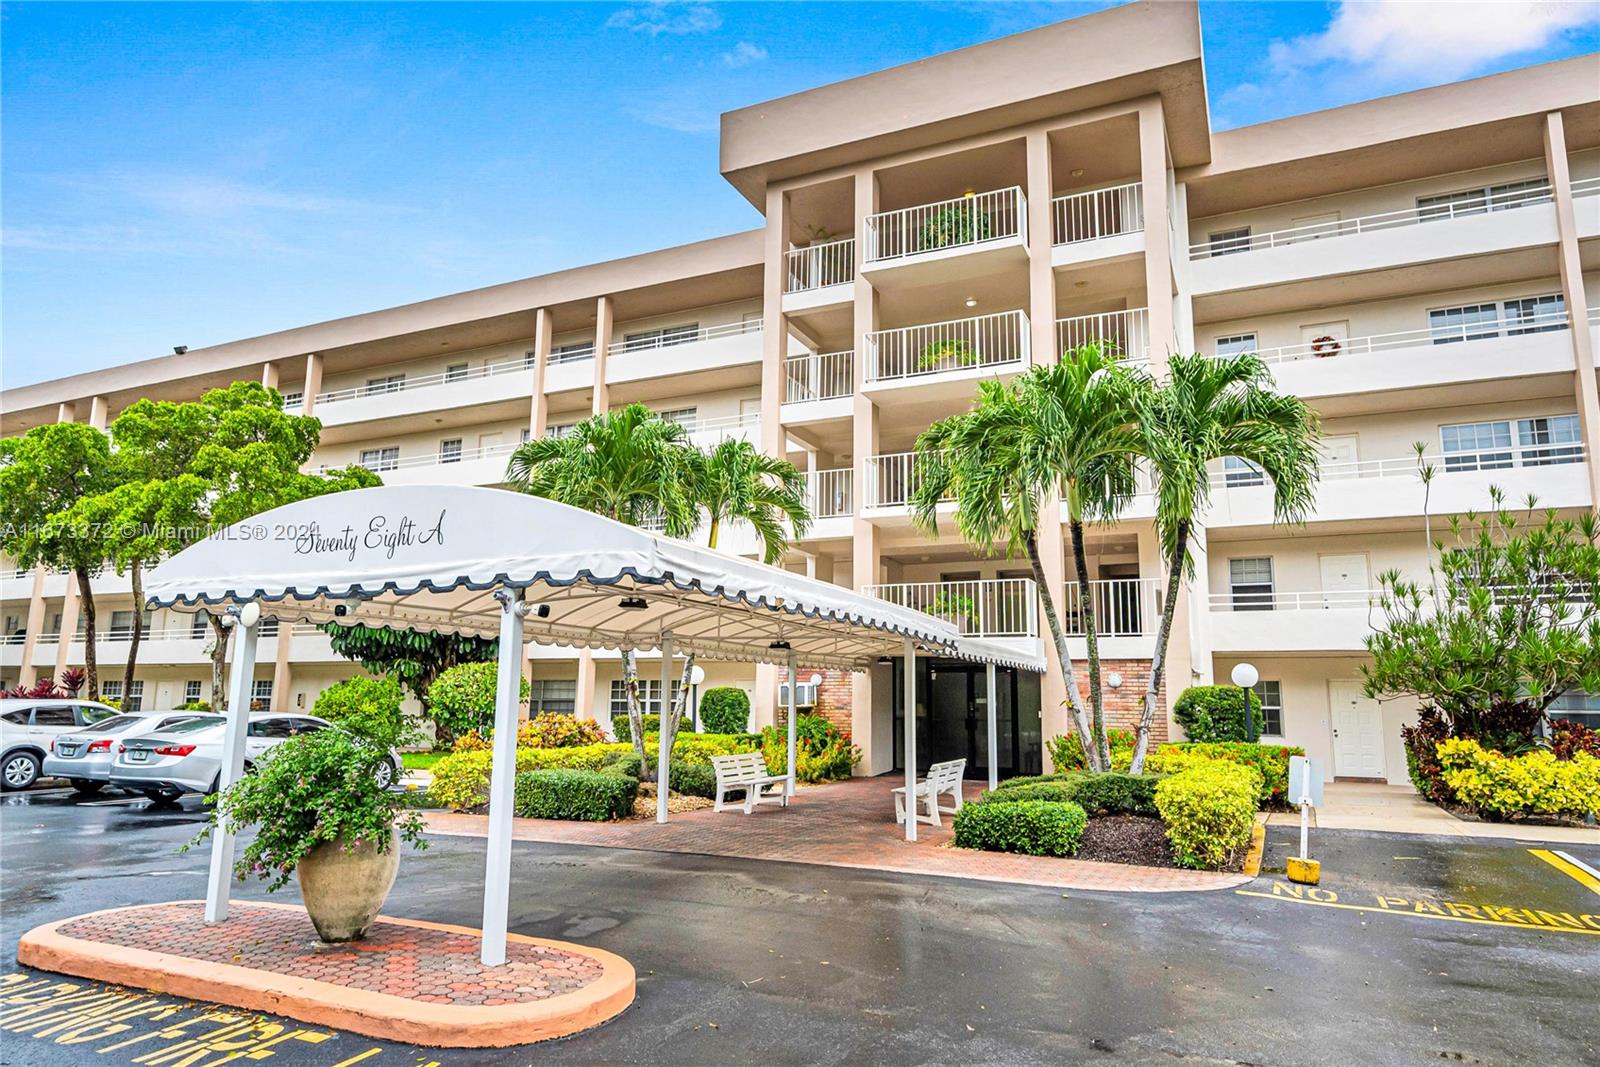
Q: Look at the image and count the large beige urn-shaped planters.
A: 1